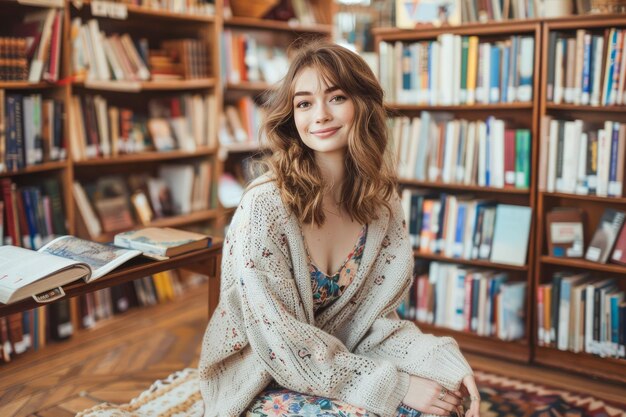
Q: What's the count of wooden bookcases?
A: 5